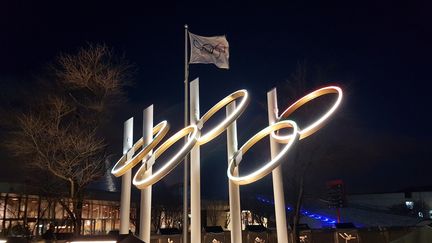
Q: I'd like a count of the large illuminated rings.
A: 5